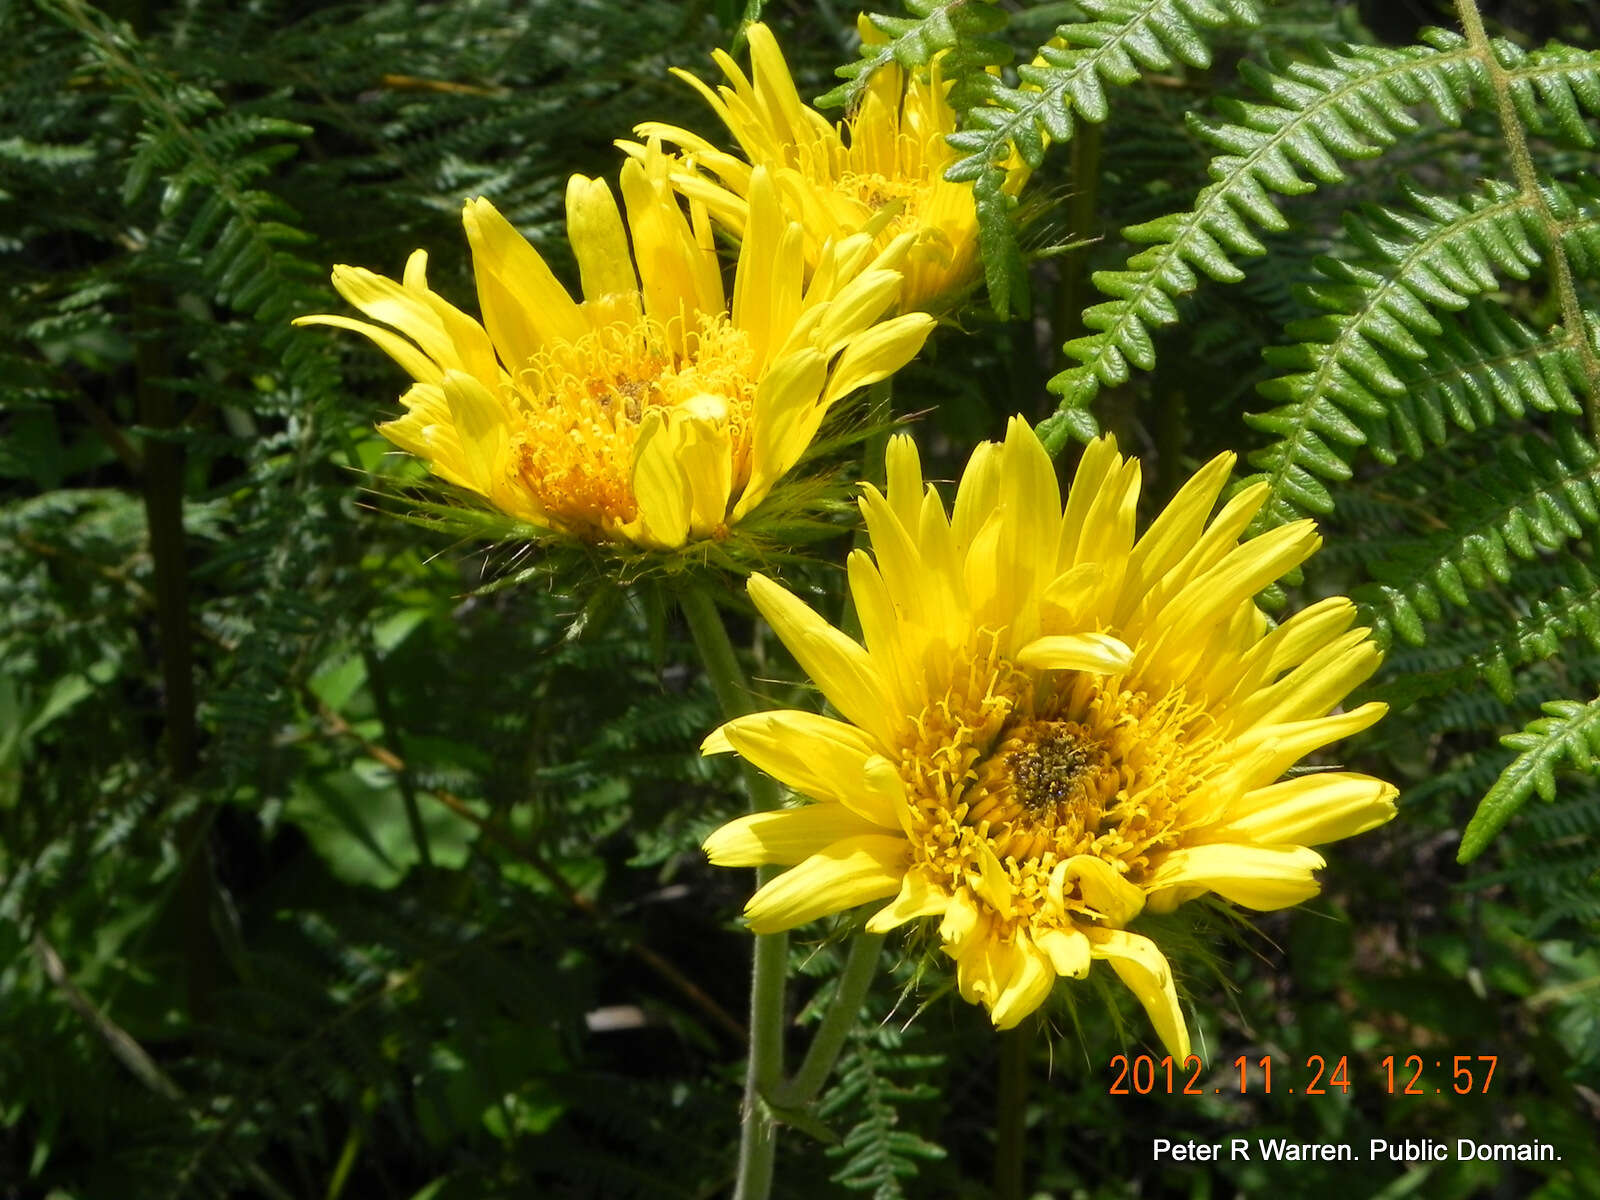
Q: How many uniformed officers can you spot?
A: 0